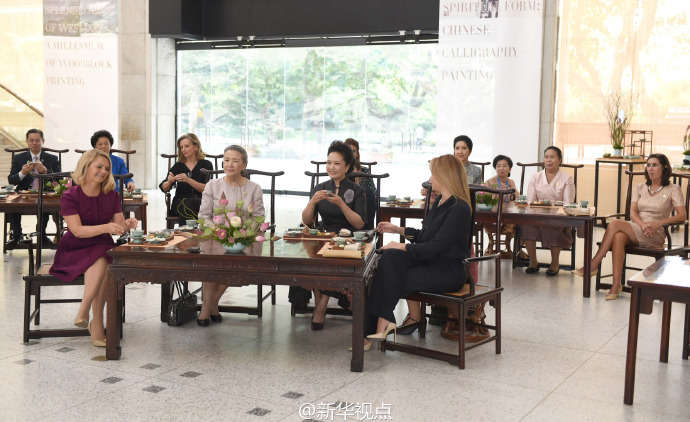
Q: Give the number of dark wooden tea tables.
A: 4